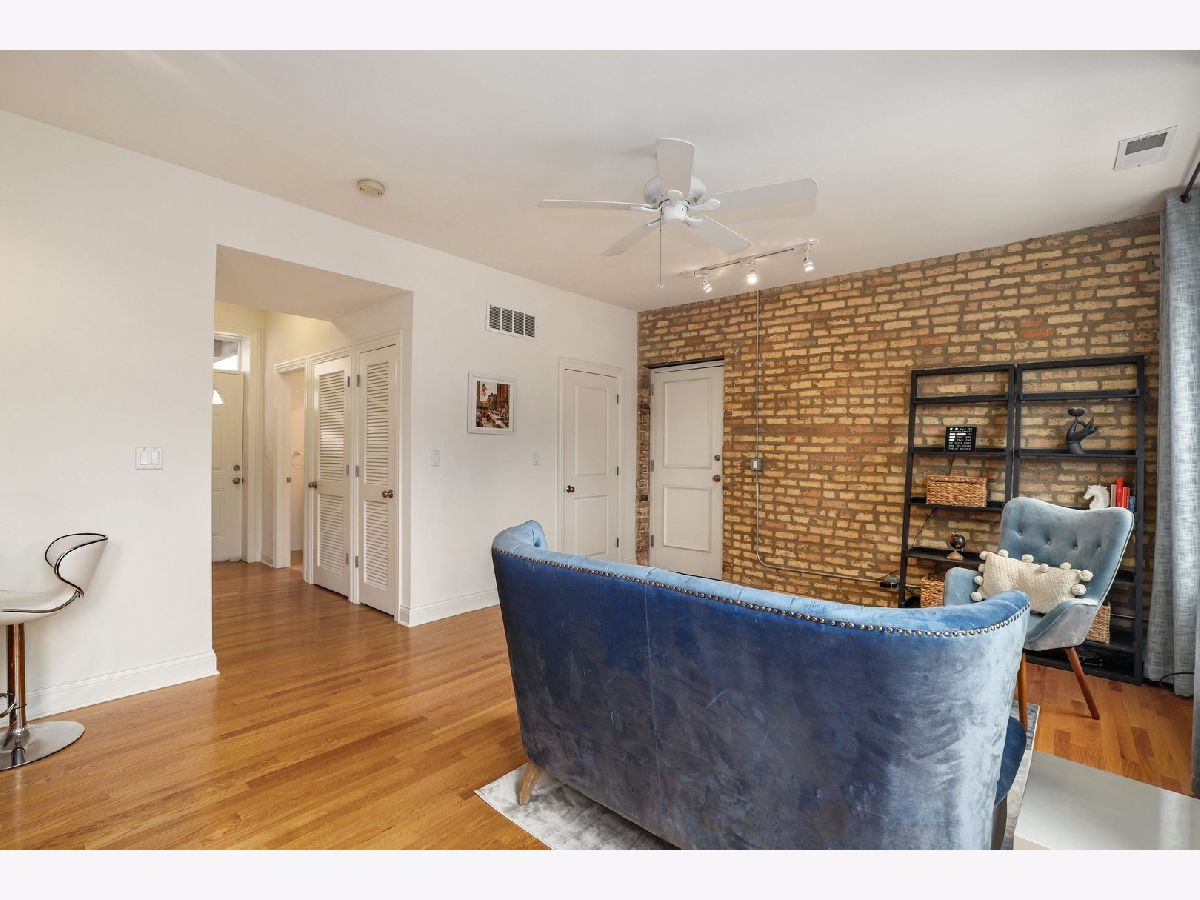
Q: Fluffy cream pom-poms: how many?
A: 10